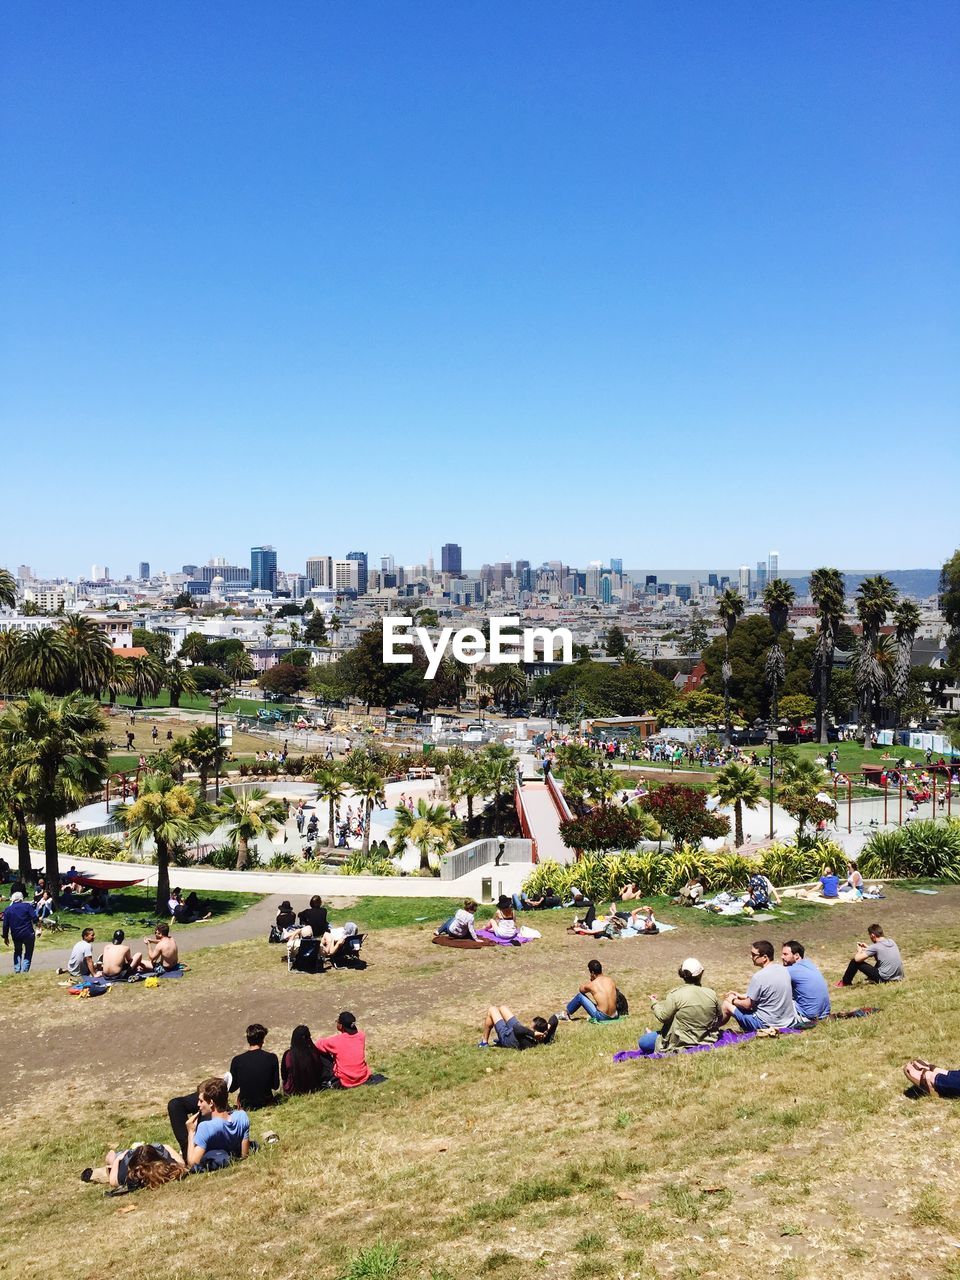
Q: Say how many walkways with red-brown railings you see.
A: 1